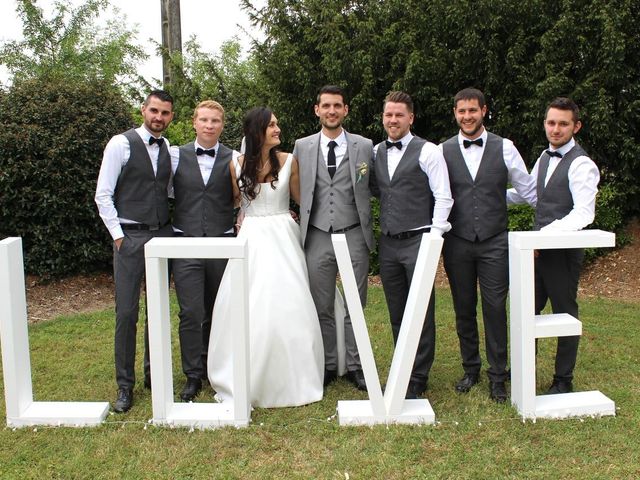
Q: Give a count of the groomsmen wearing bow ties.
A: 5